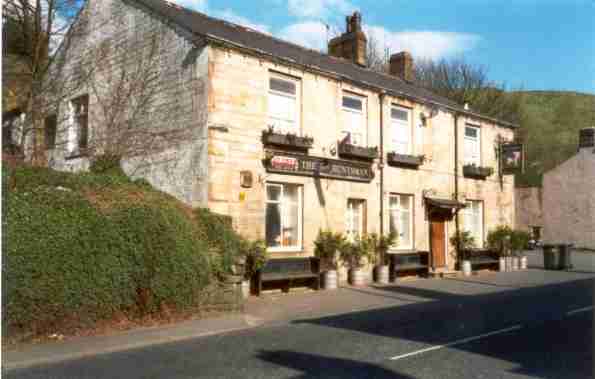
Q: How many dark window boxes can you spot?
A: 4